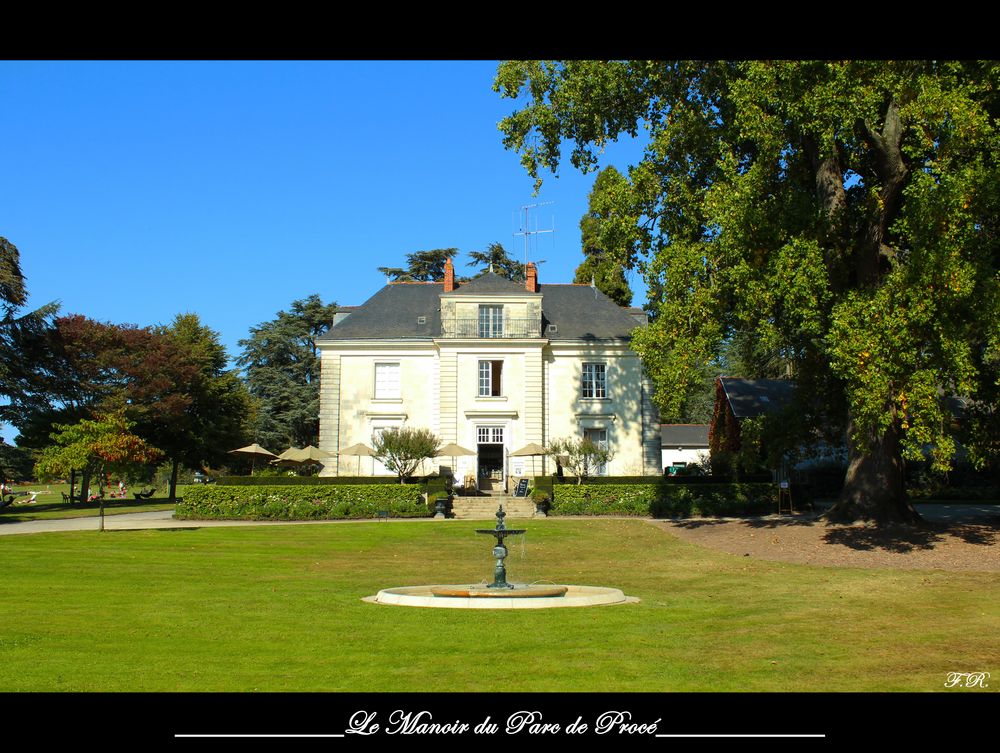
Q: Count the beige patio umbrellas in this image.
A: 6